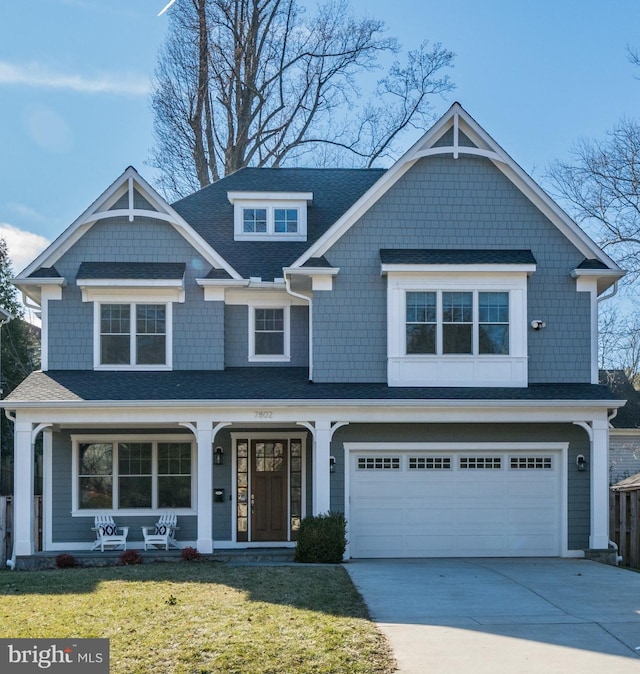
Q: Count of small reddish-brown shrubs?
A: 3